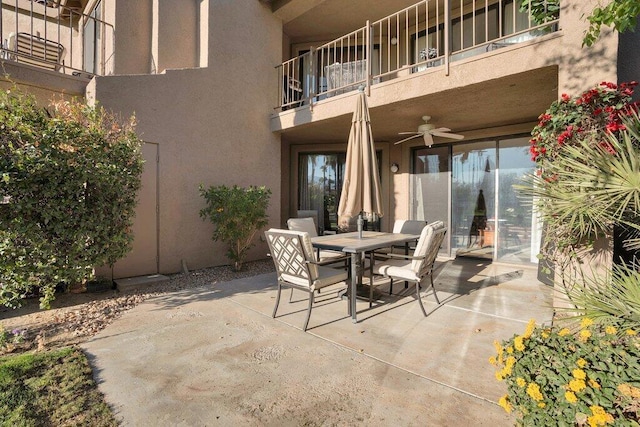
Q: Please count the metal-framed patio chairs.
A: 4